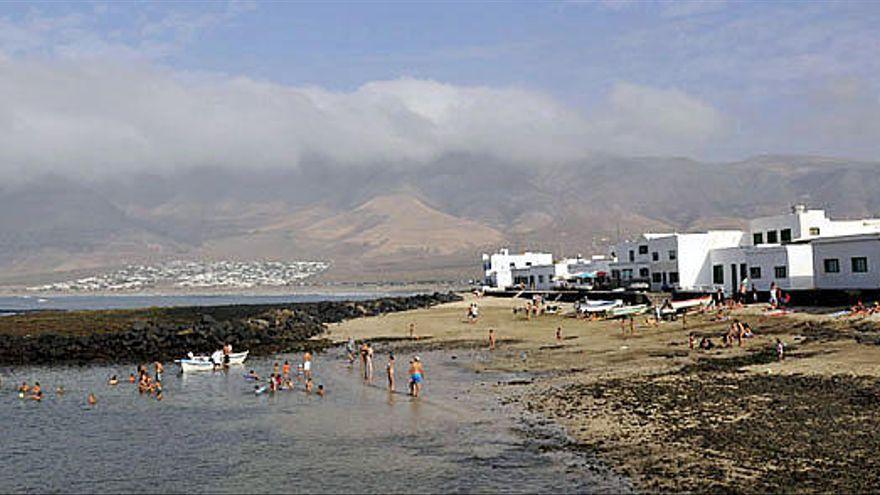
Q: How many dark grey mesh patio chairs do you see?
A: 0